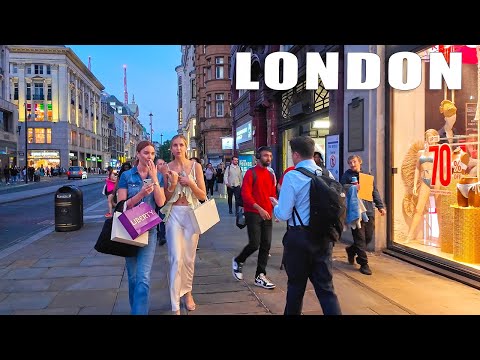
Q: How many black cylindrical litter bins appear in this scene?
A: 1